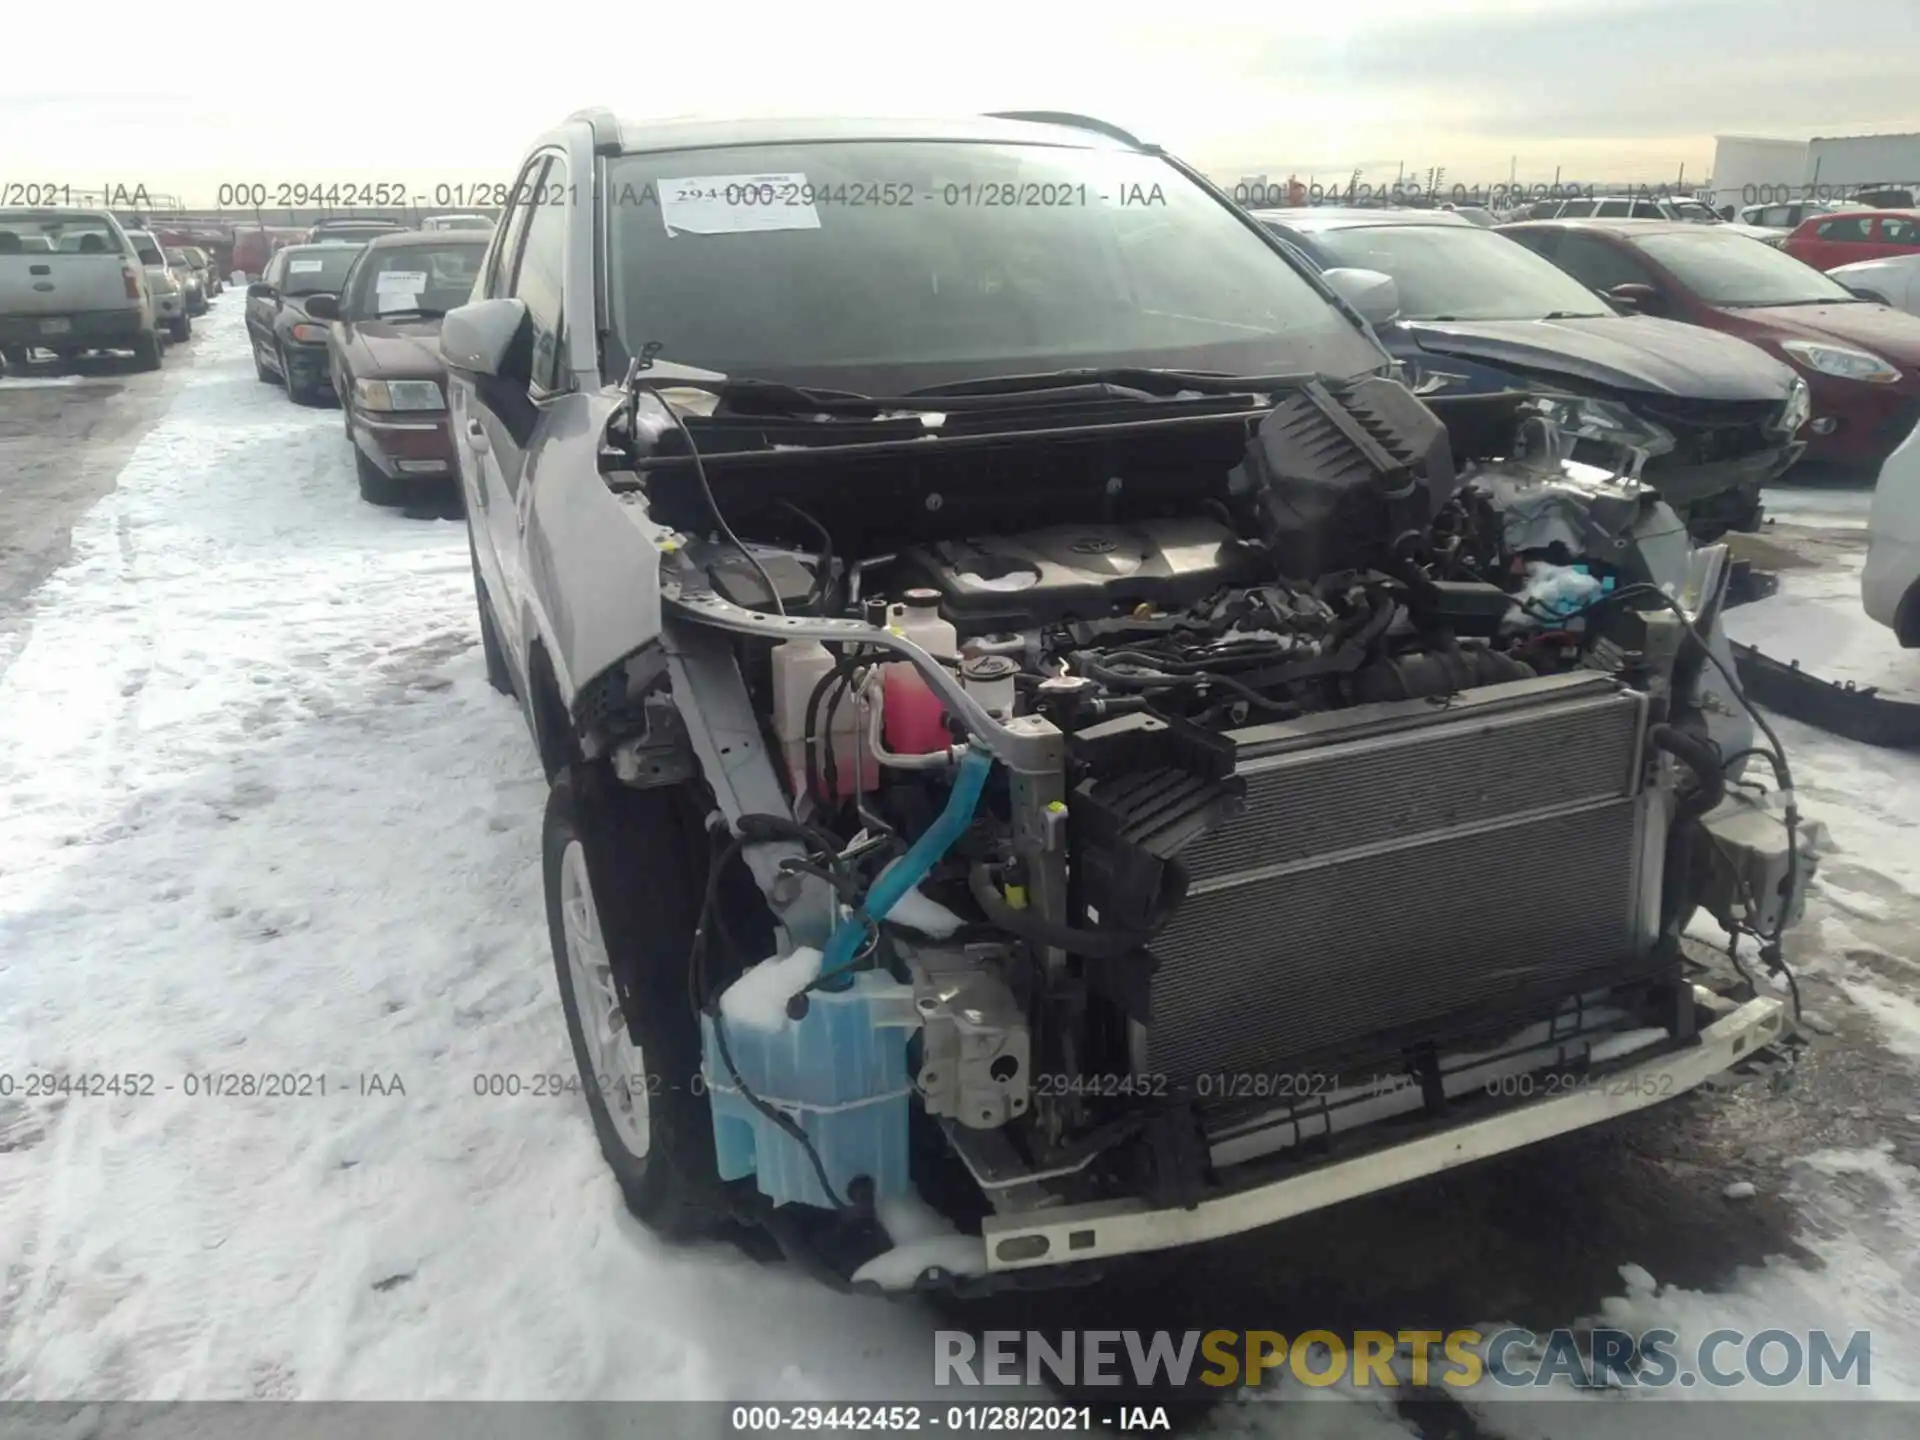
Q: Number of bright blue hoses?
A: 1